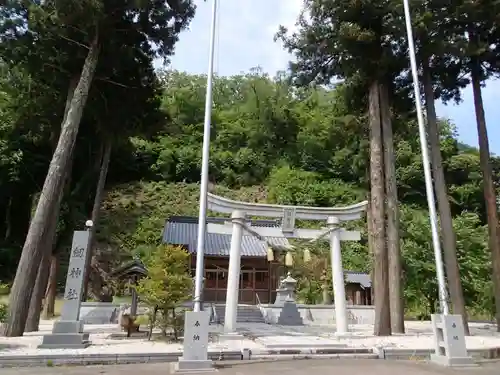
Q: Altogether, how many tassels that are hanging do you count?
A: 3